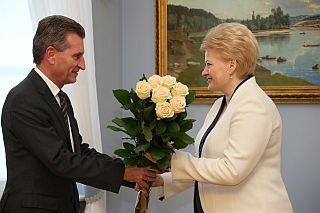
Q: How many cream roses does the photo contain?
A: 7